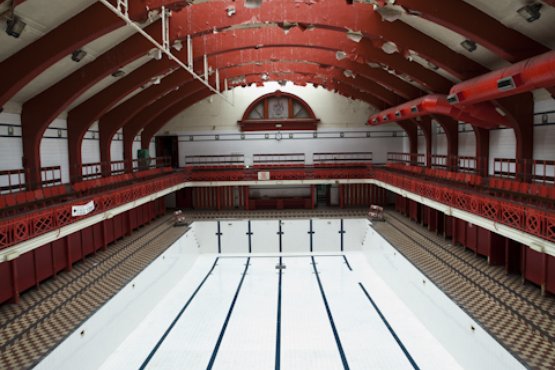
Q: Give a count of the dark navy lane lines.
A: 5